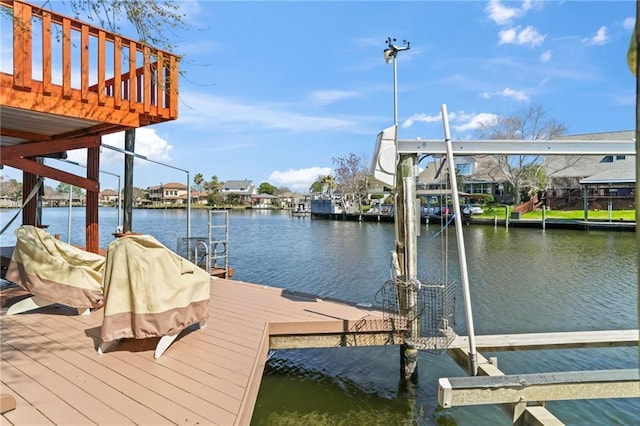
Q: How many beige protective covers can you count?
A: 2